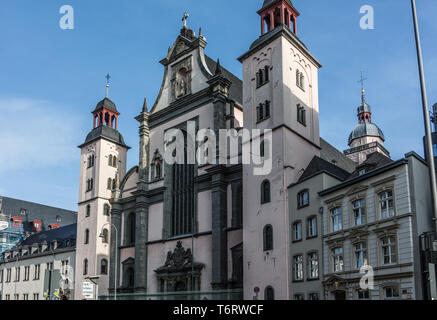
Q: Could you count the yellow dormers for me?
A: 0